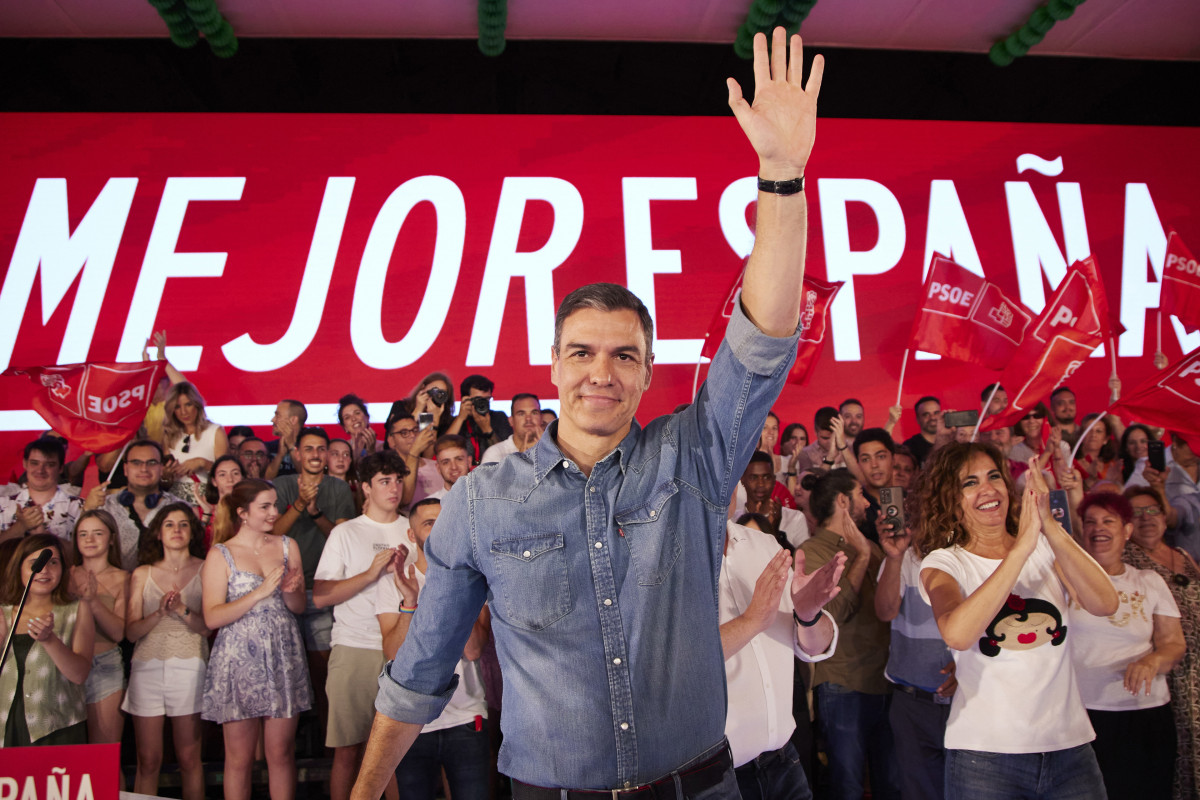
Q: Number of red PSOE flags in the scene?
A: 7